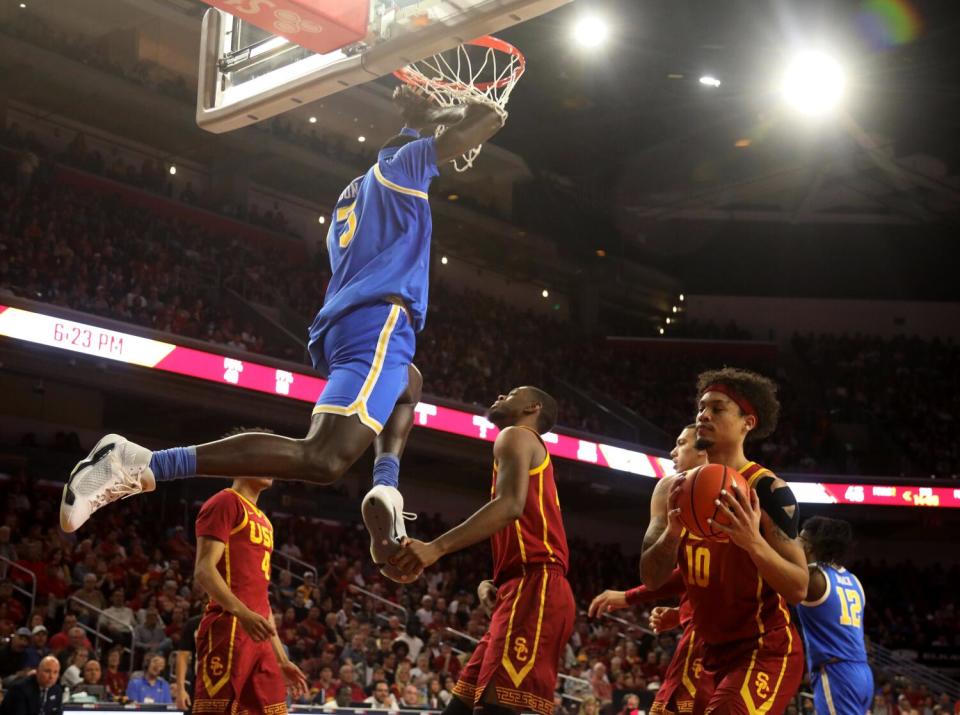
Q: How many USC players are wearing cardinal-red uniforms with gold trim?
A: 4